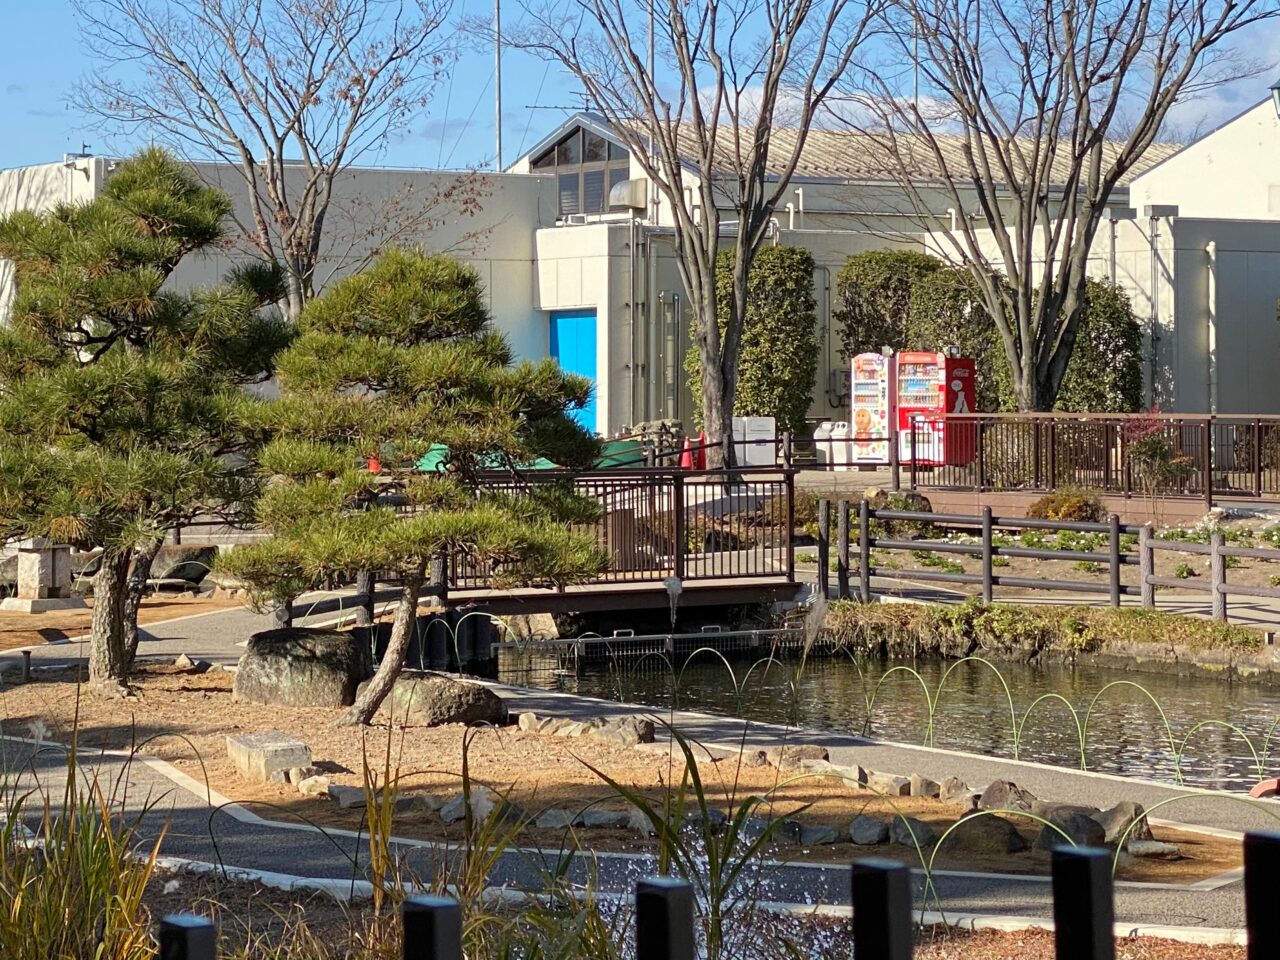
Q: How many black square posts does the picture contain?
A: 6